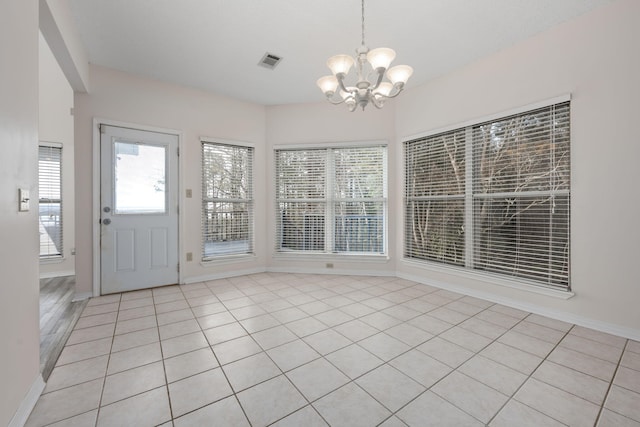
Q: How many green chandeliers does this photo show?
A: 0